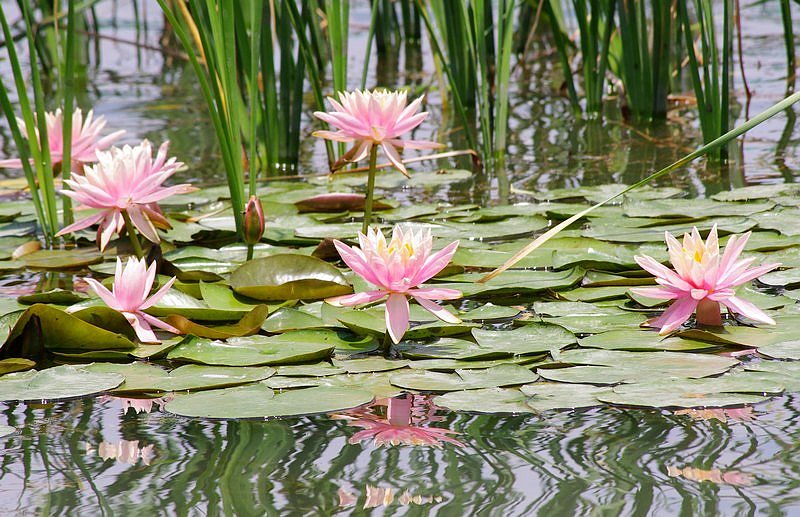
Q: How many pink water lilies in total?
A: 6